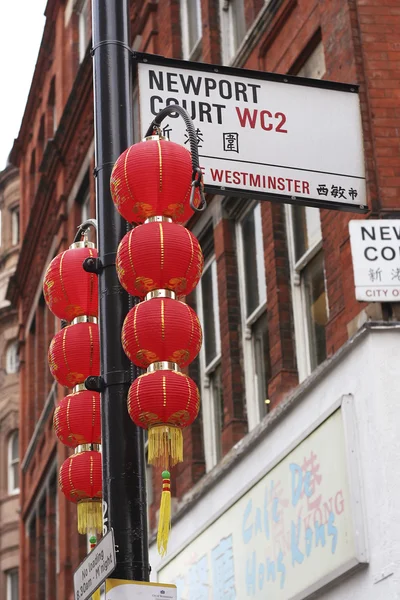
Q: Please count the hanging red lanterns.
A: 8